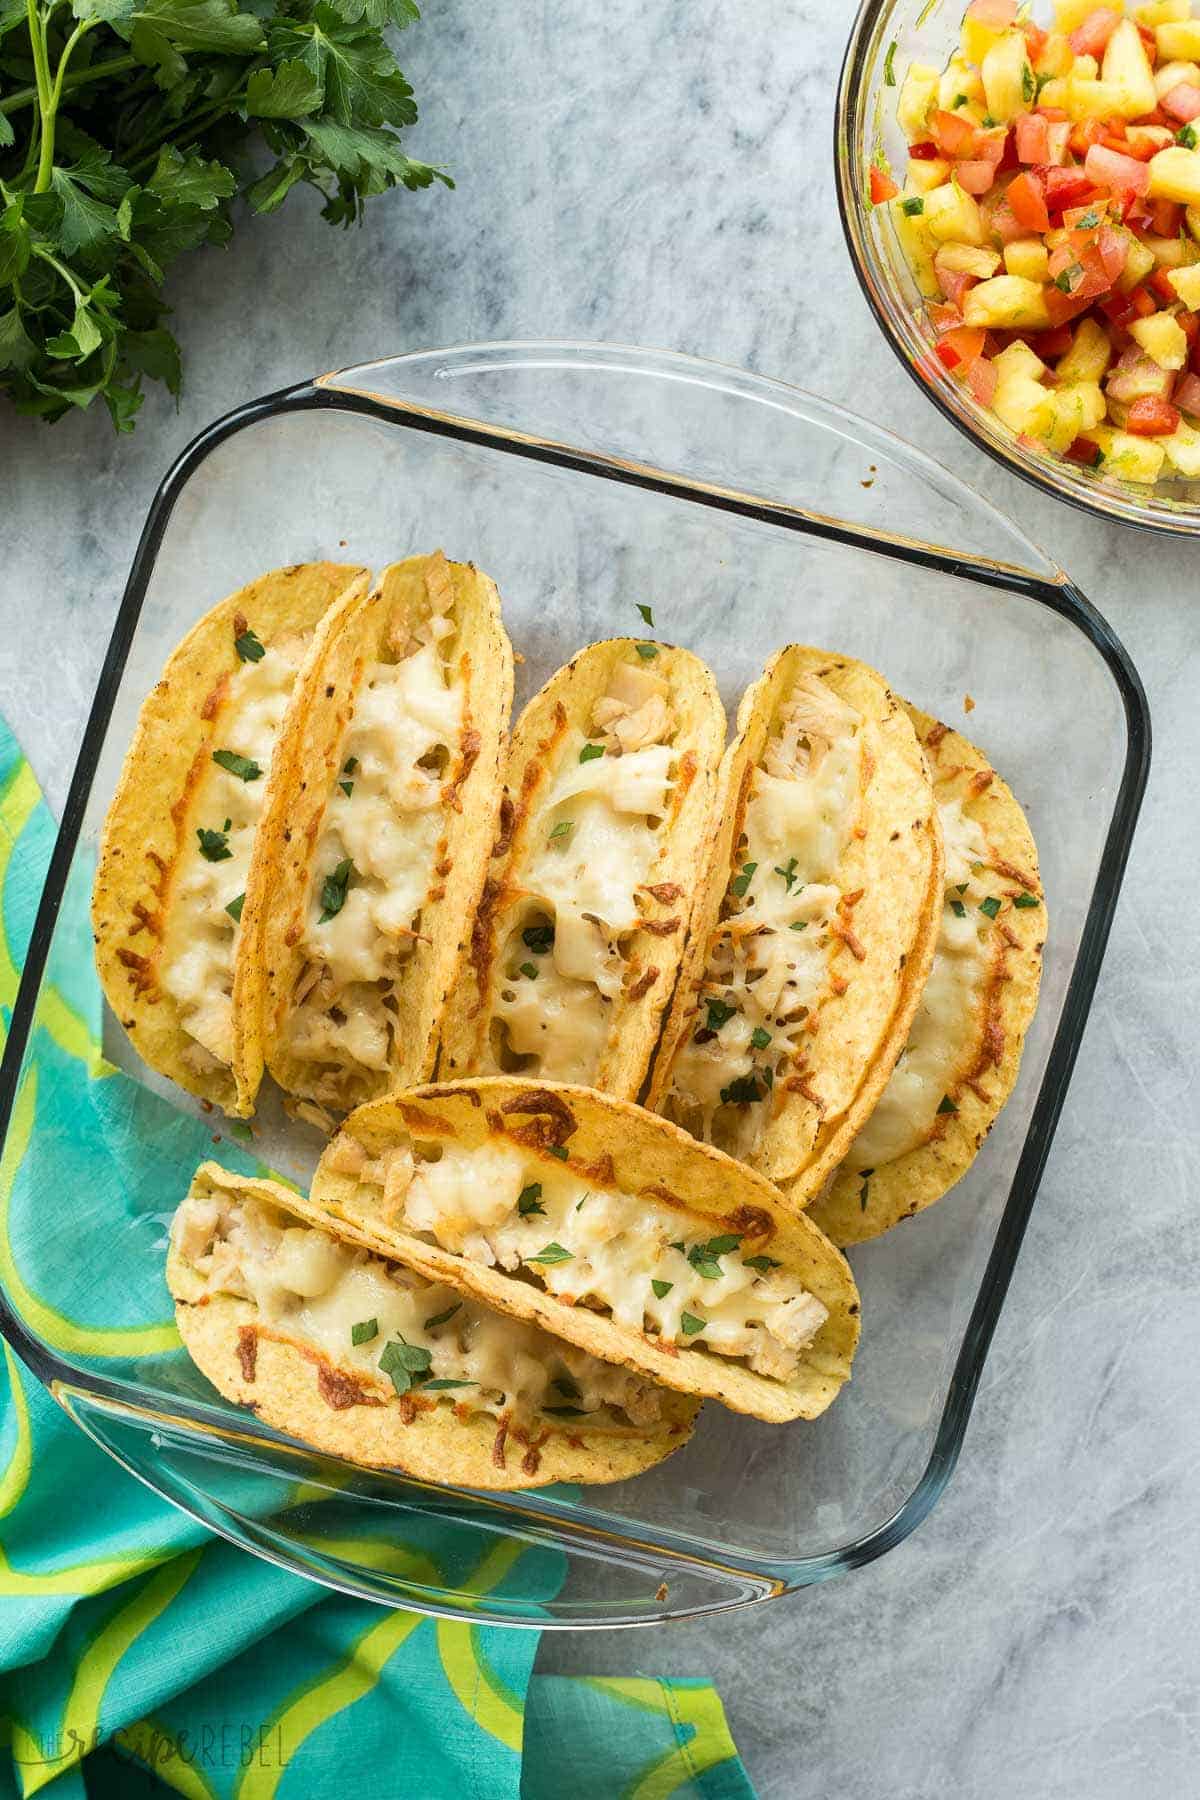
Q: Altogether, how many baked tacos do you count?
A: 7